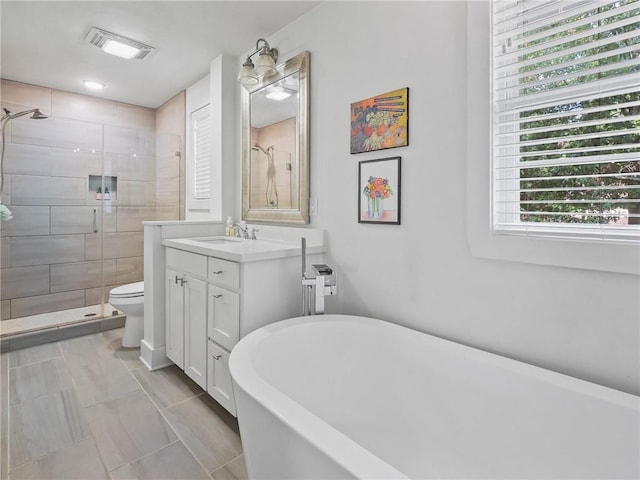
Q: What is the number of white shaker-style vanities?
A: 1